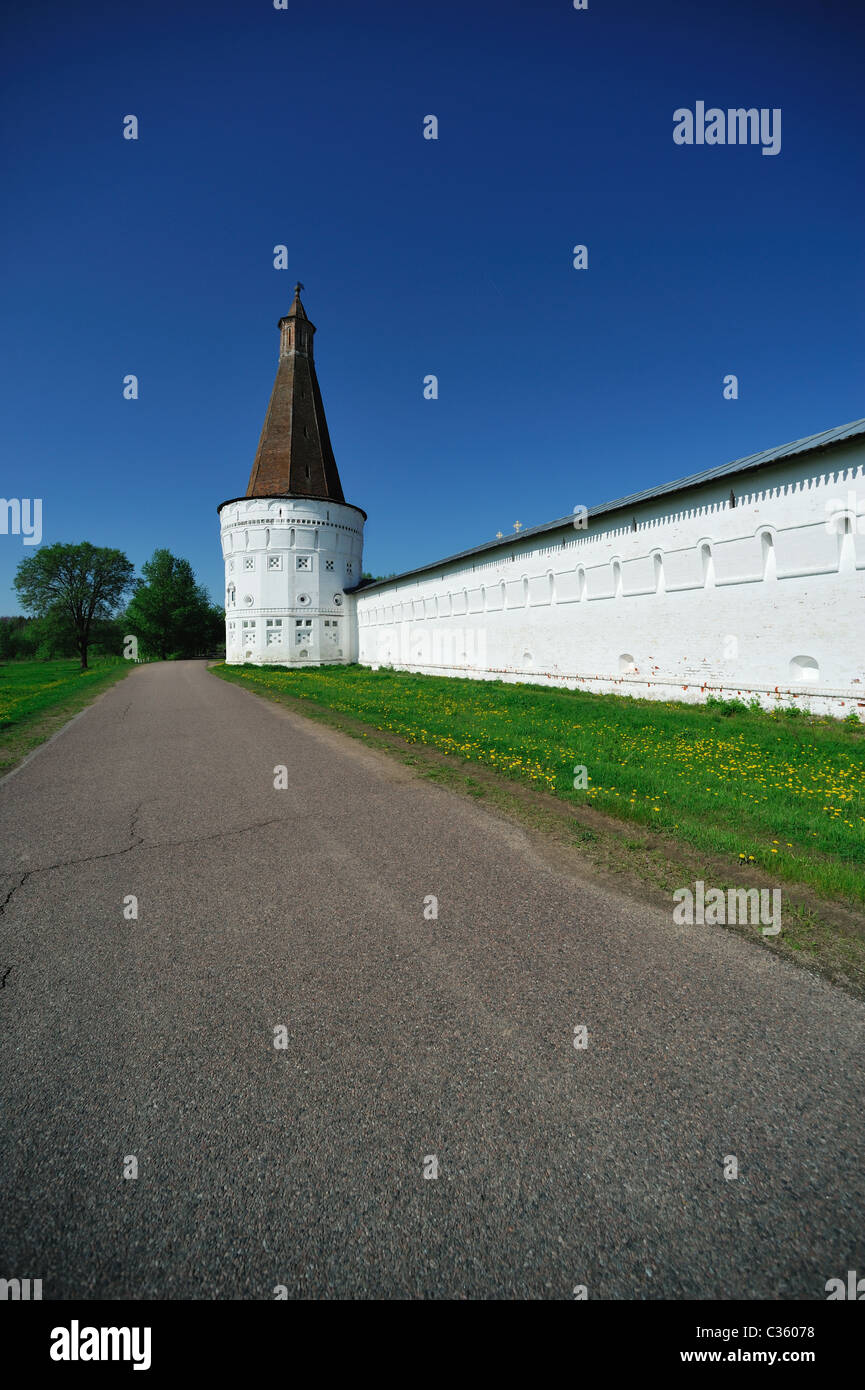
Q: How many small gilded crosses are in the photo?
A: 2